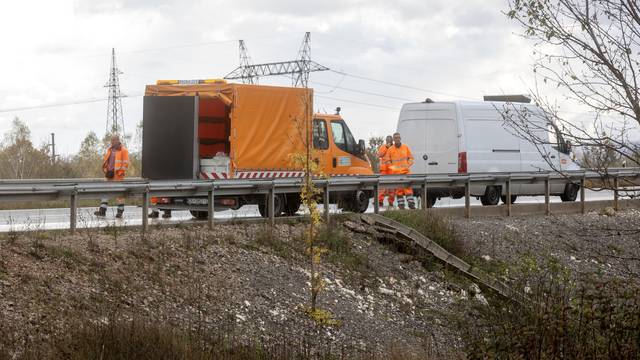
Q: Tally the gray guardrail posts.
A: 12